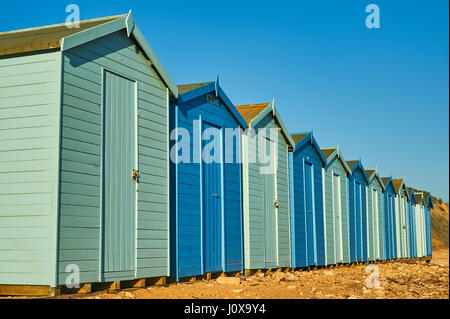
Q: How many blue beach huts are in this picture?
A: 6